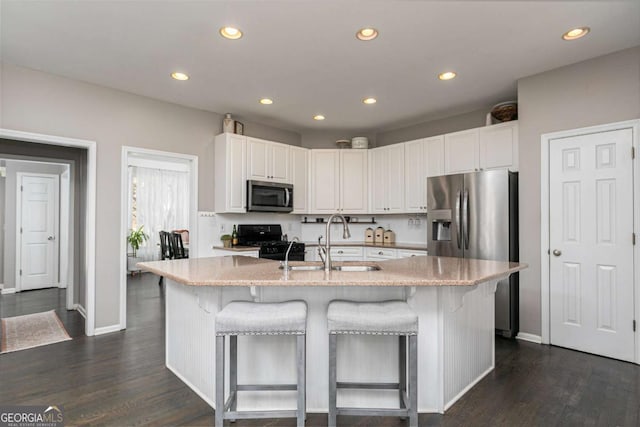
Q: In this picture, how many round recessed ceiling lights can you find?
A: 8